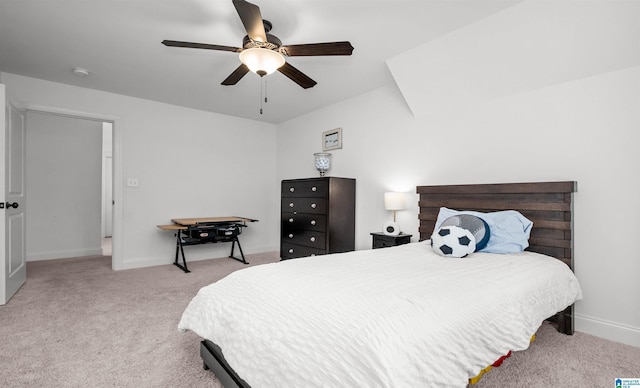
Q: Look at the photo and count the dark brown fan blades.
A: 5